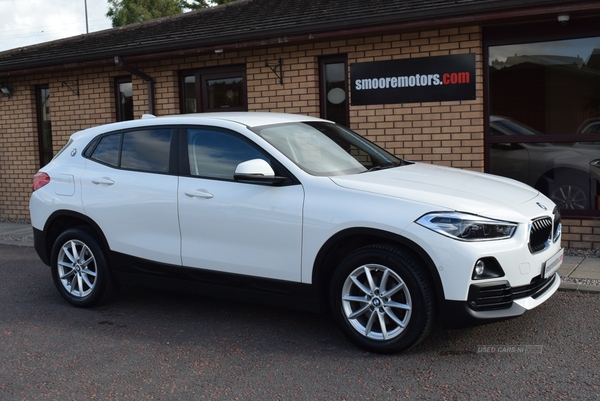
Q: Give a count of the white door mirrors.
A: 1